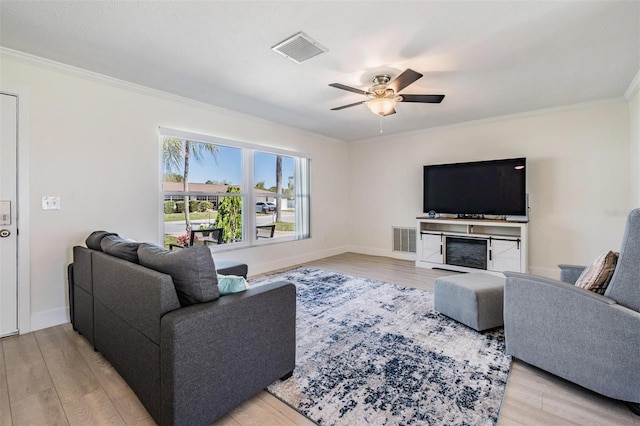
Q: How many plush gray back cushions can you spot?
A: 3